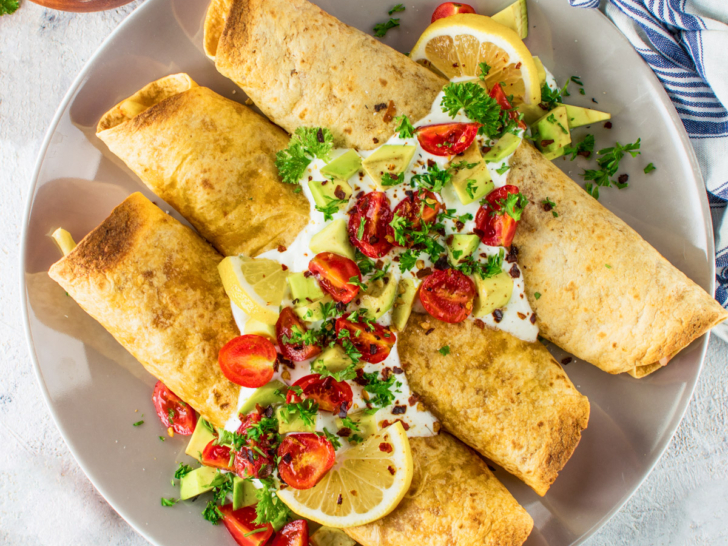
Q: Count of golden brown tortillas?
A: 3